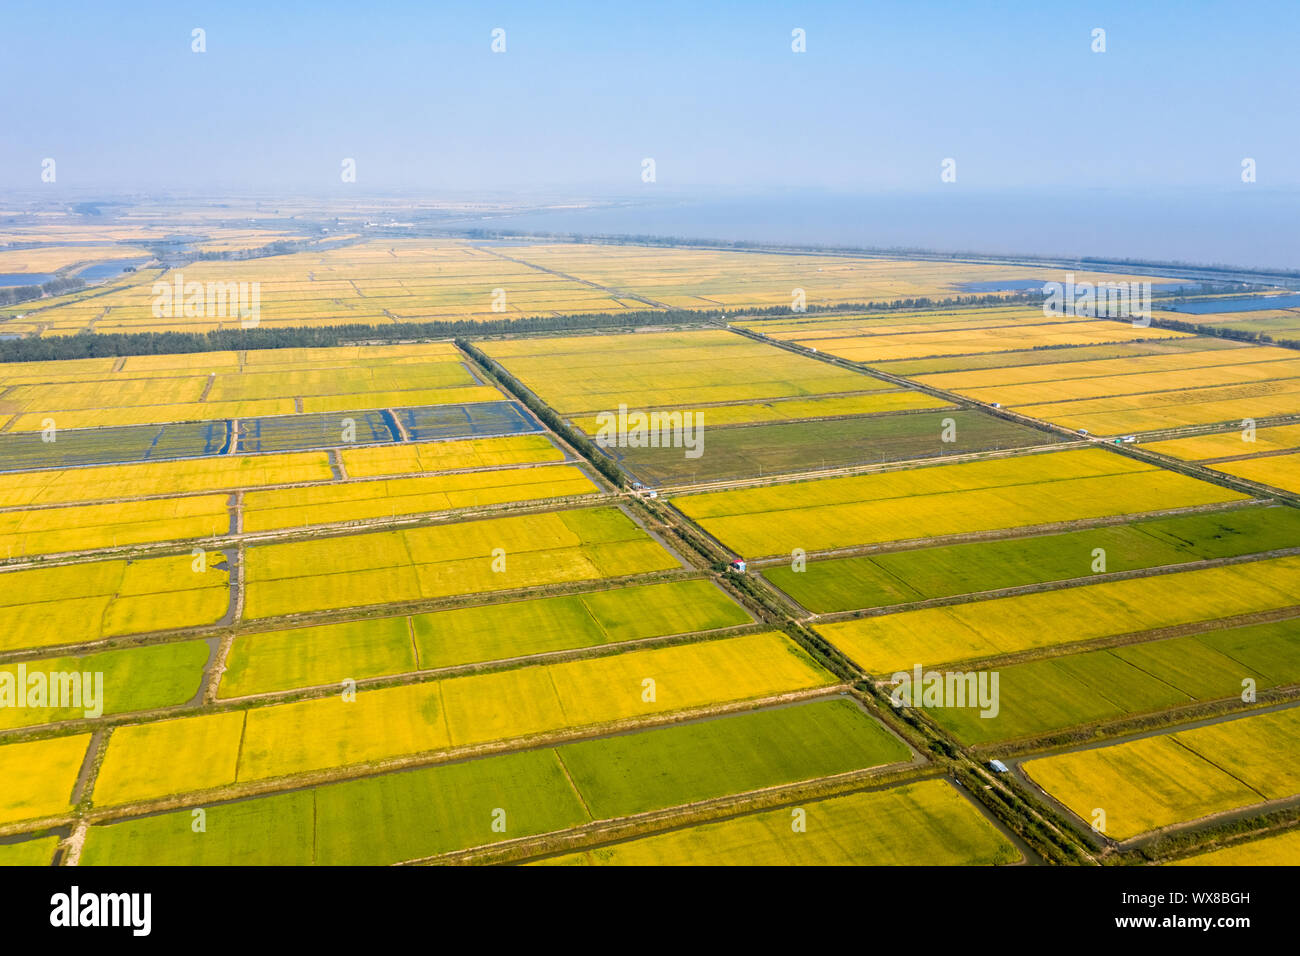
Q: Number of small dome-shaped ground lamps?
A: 0